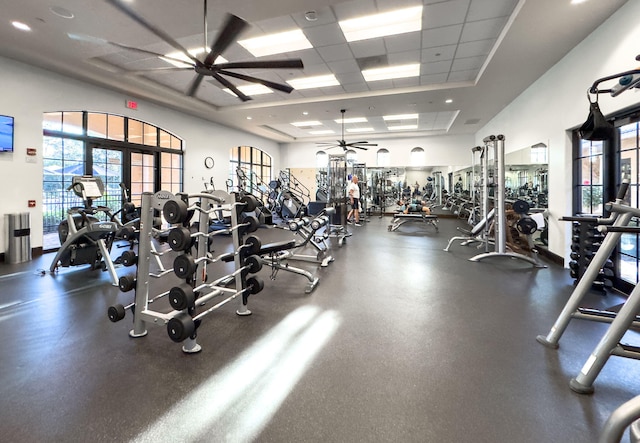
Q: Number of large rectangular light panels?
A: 12